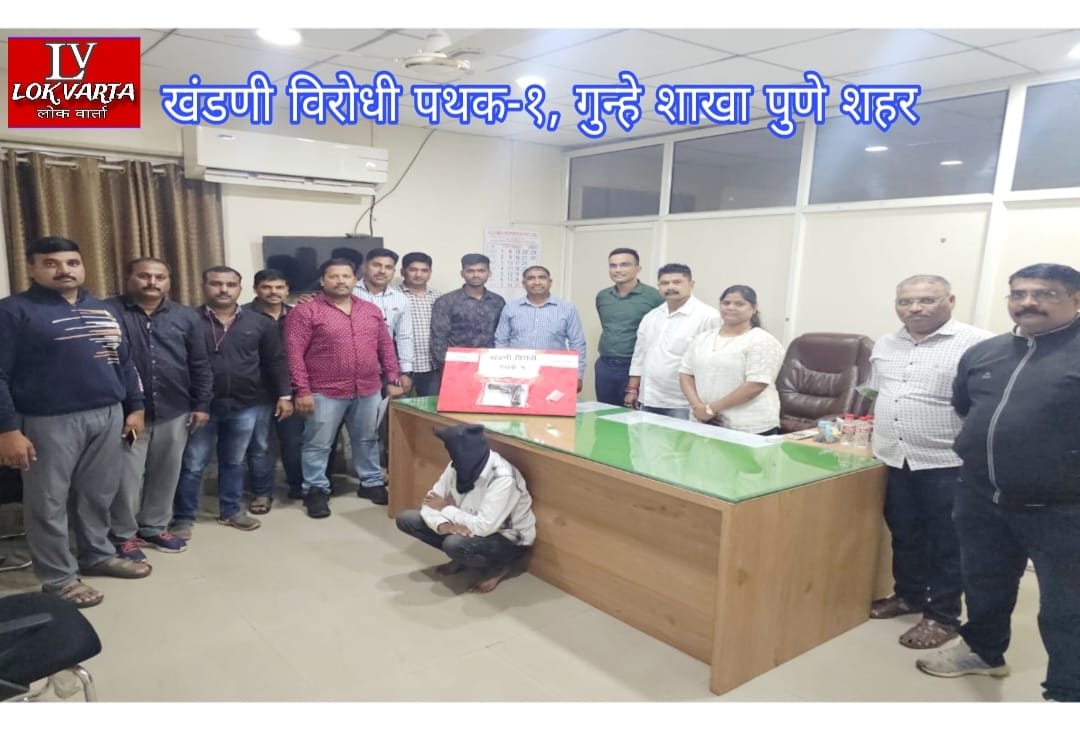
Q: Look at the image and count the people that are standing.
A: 14